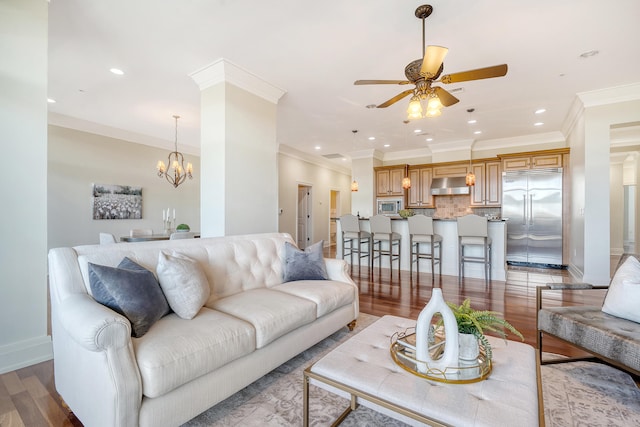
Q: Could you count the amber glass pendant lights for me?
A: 3